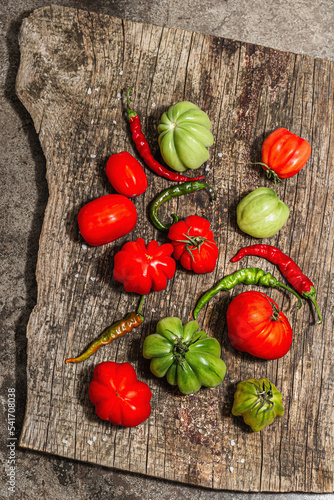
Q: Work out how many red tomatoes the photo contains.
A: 7